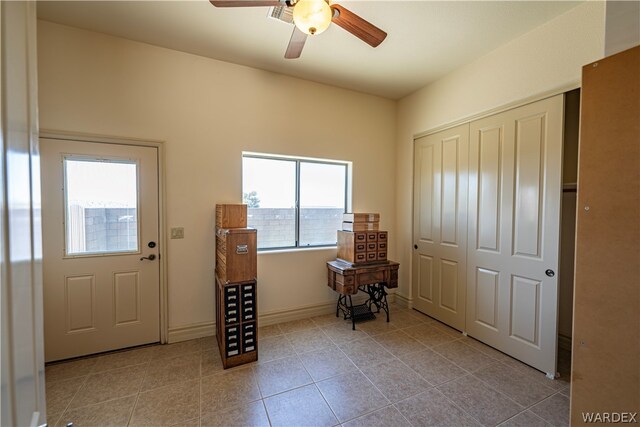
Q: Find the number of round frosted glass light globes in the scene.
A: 1